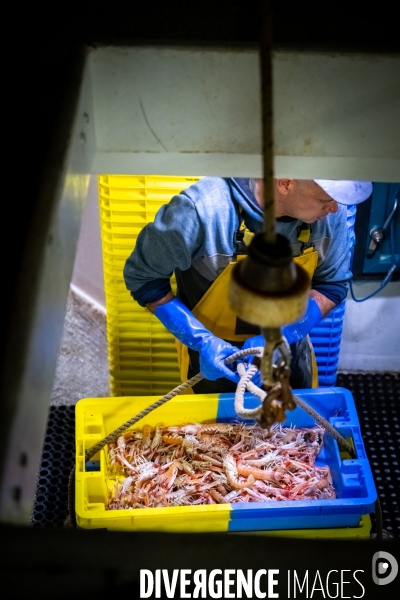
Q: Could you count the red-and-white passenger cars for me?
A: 0